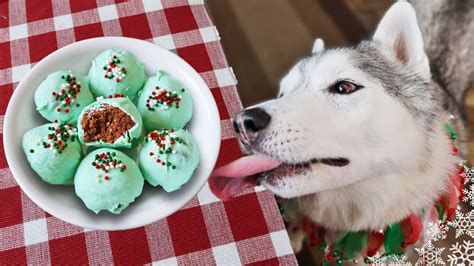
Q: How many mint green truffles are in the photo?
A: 7